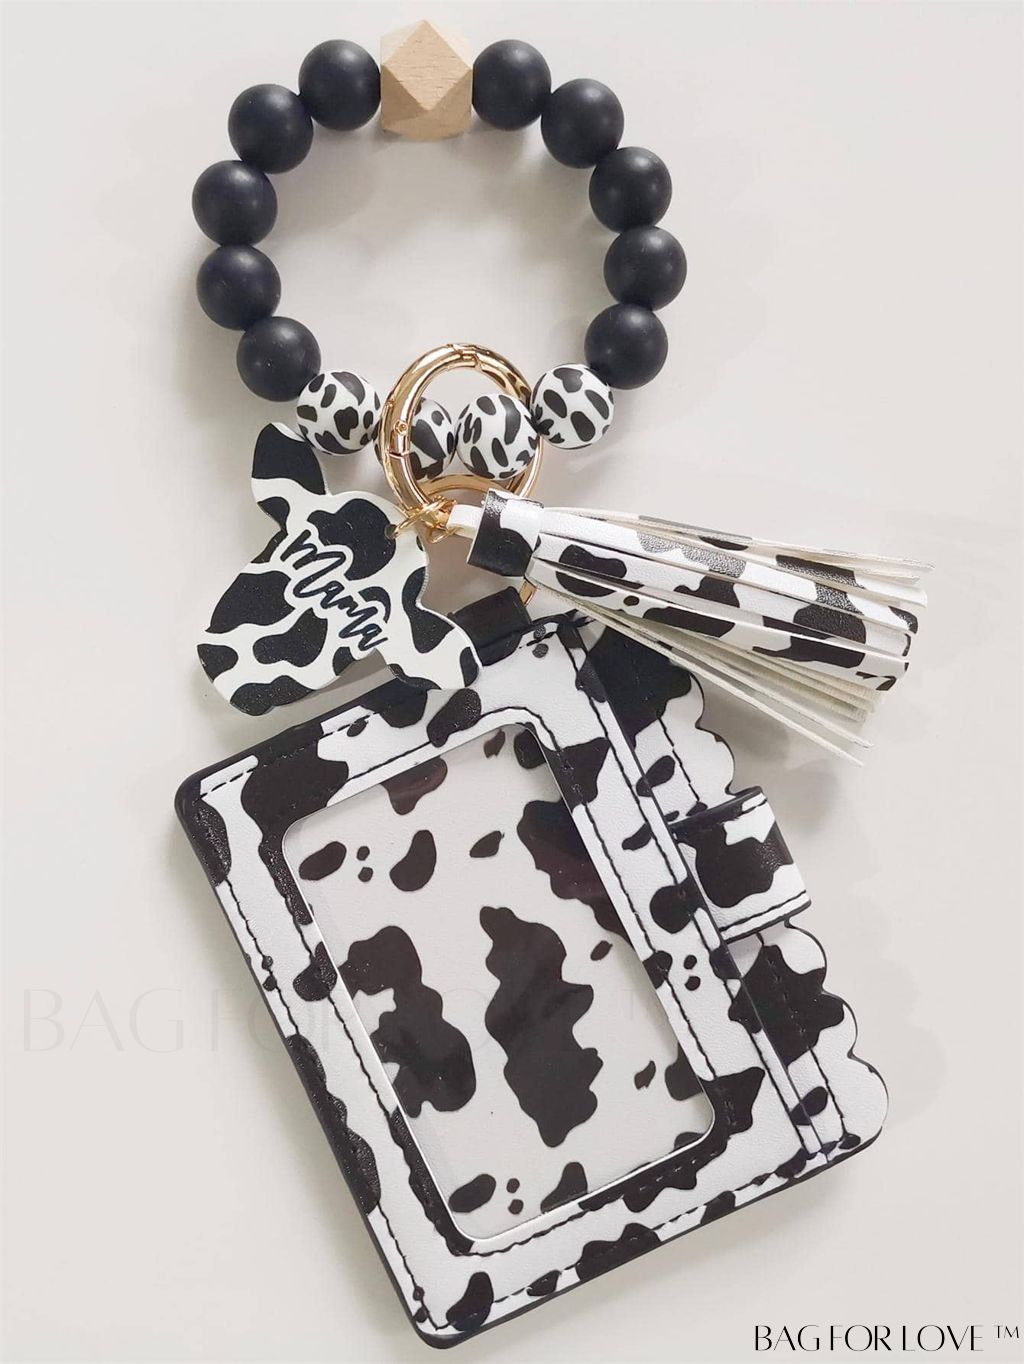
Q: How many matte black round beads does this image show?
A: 10